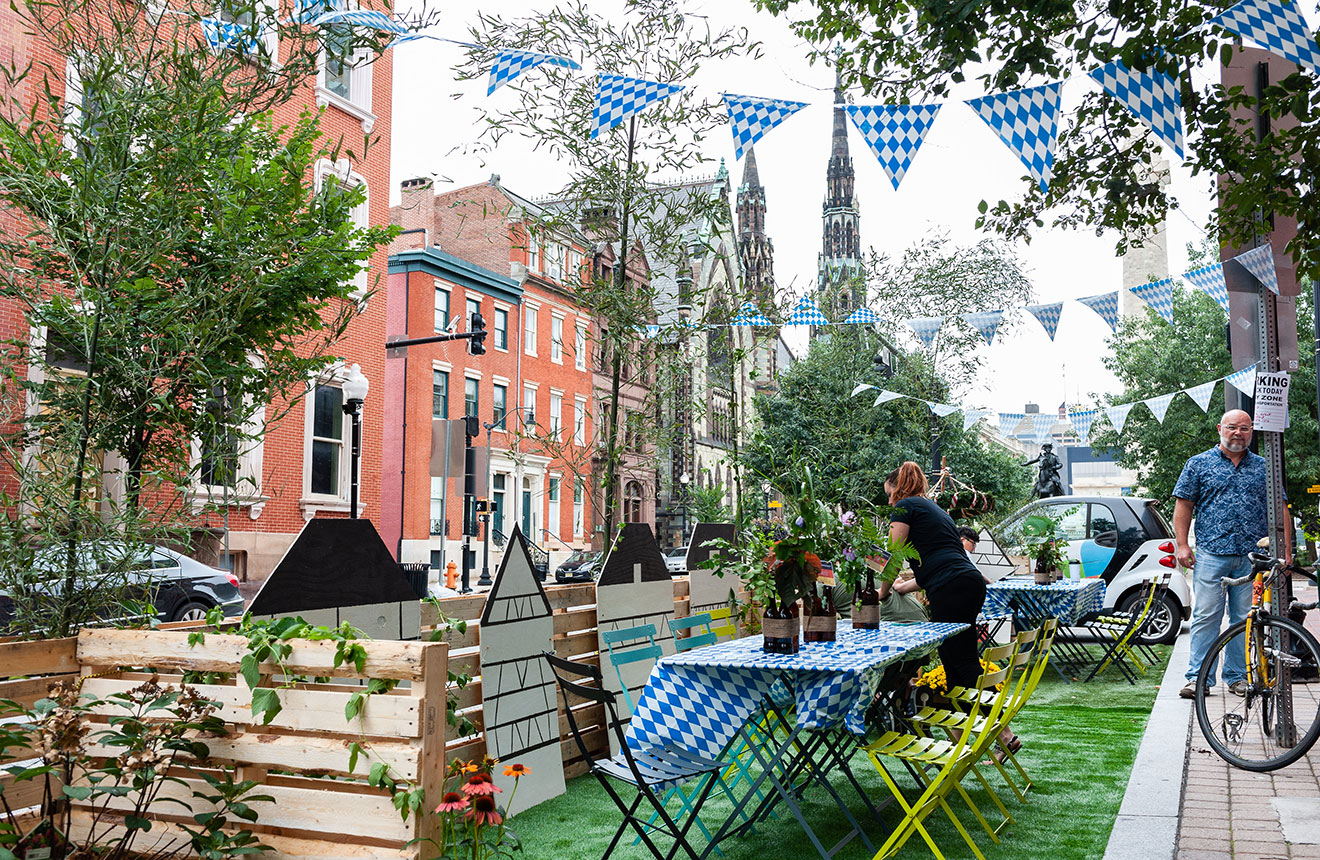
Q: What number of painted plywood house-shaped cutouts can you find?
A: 5